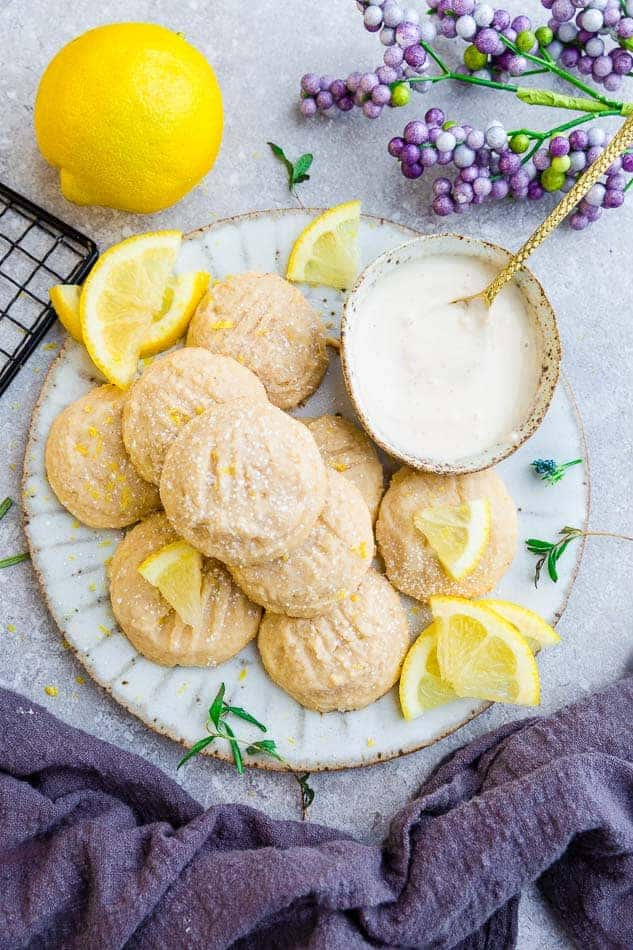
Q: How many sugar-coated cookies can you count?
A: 9